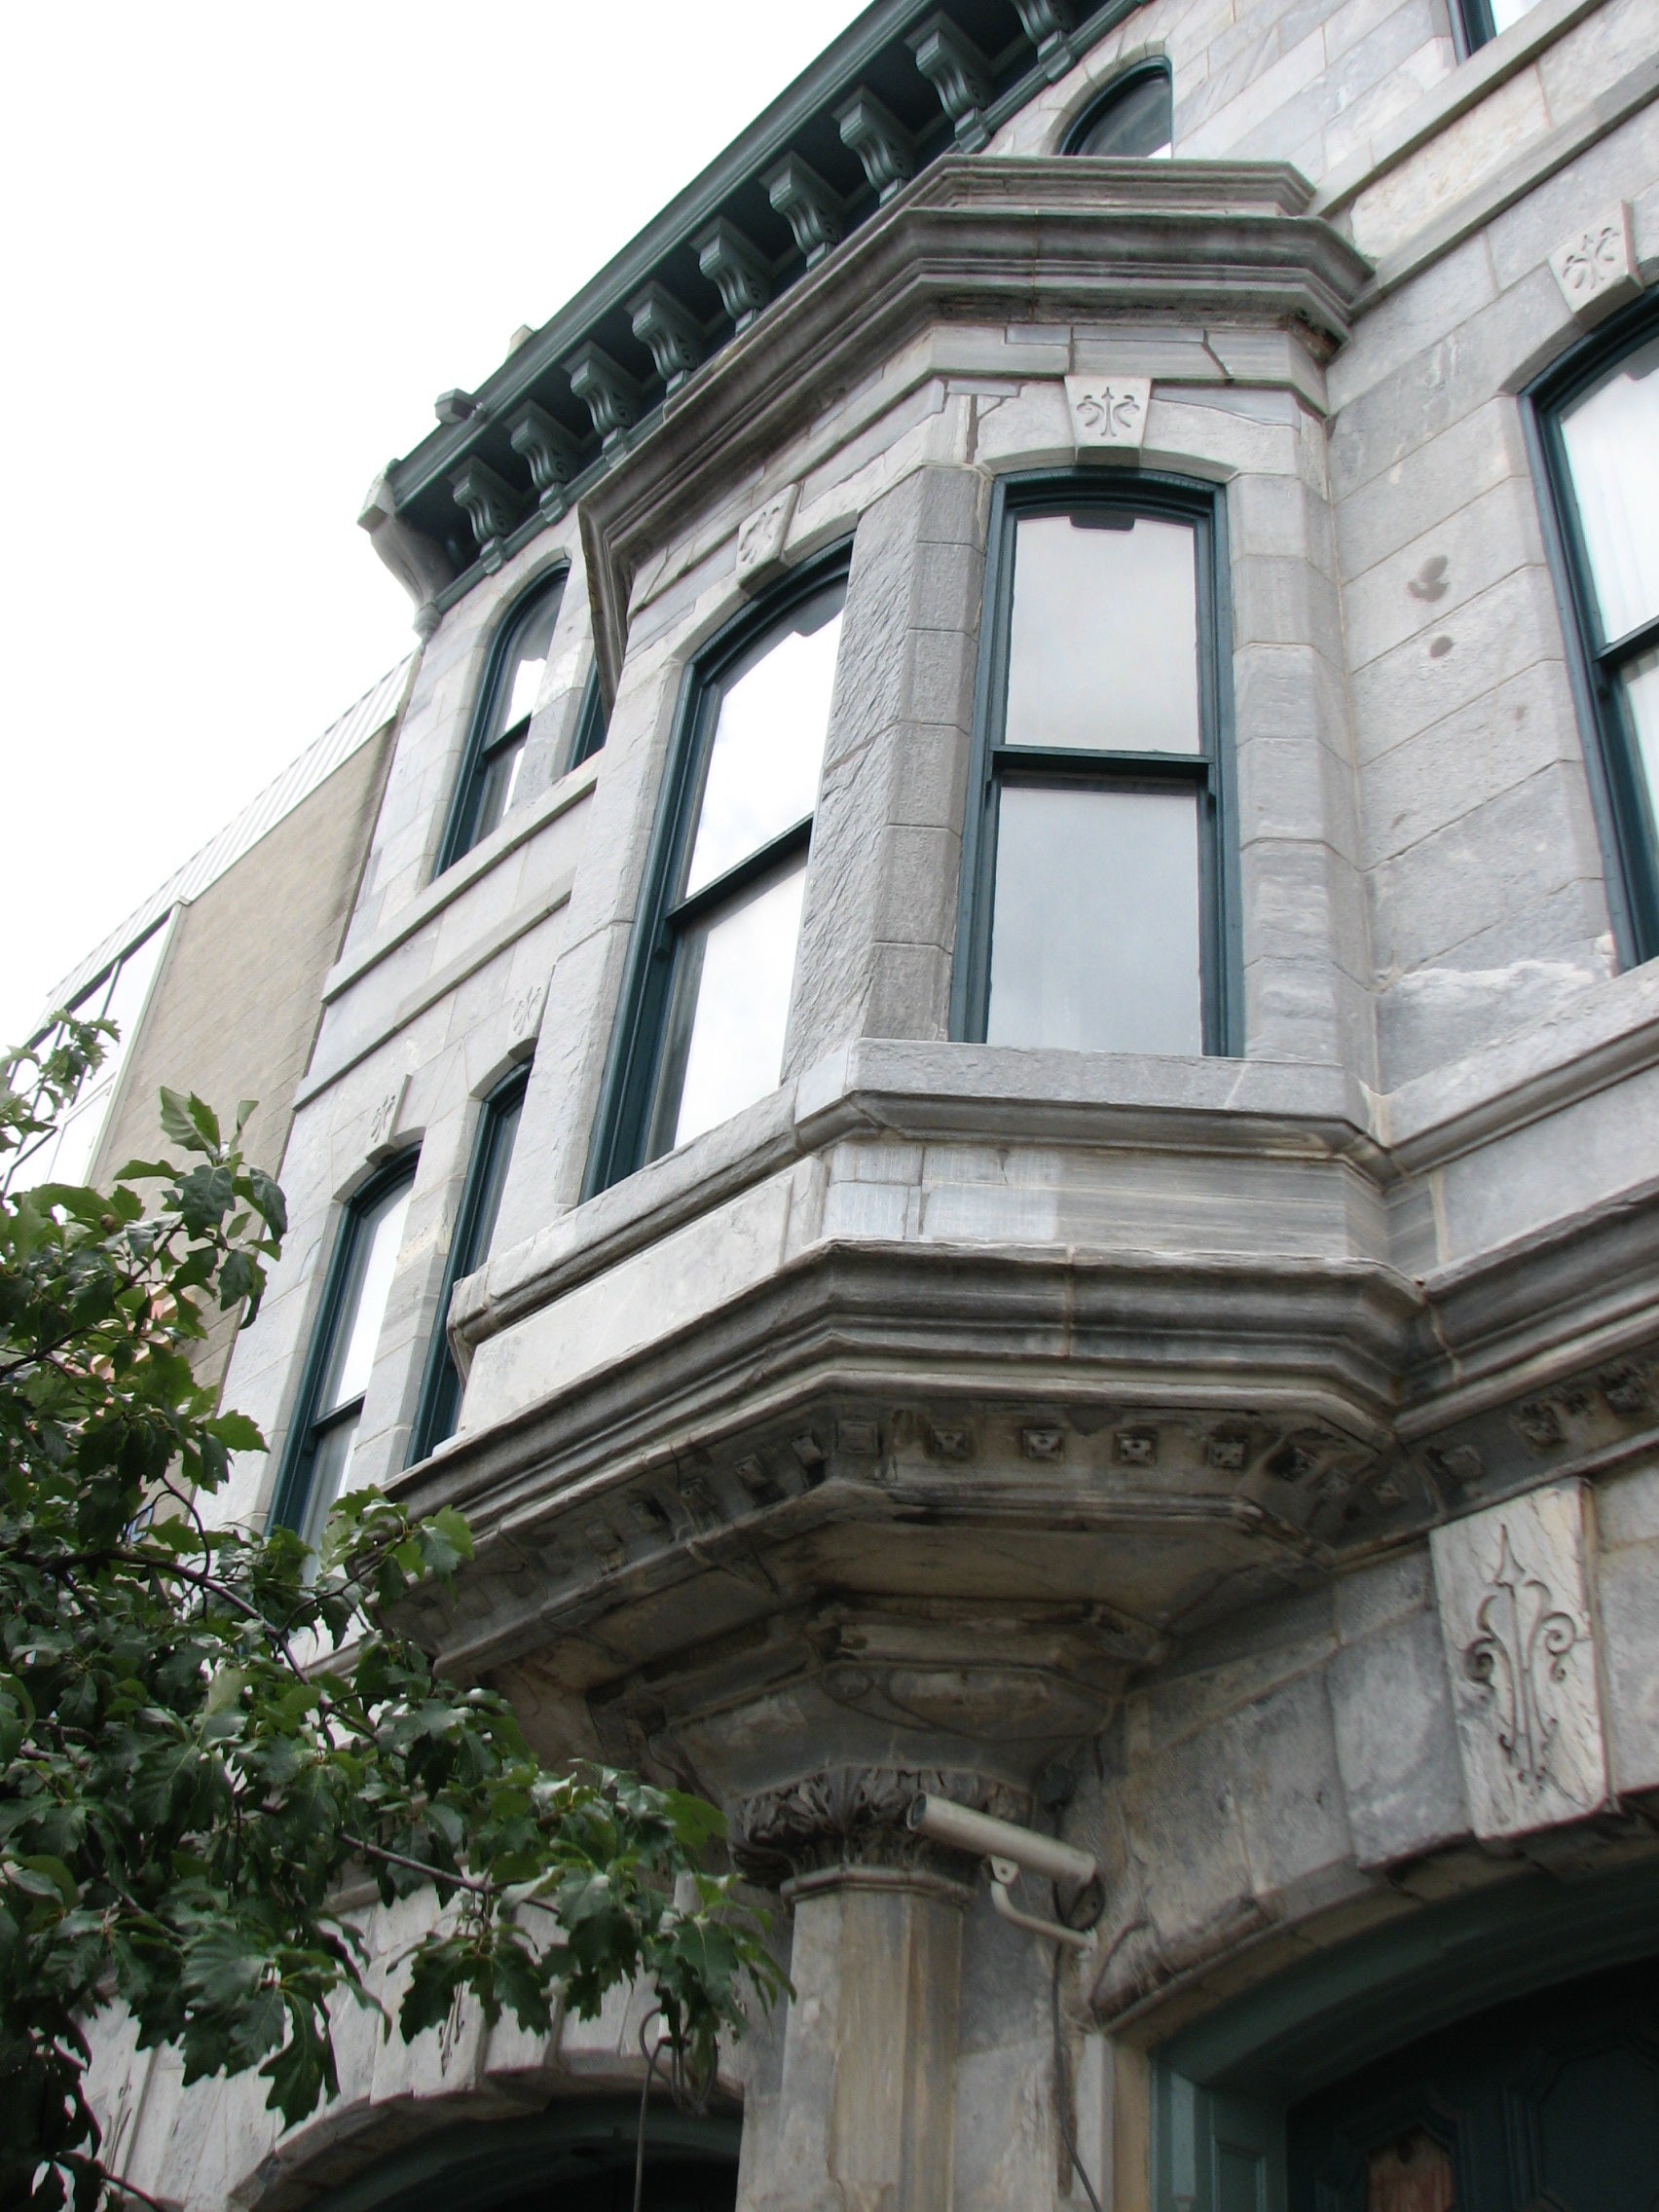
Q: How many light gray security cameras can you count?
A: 1